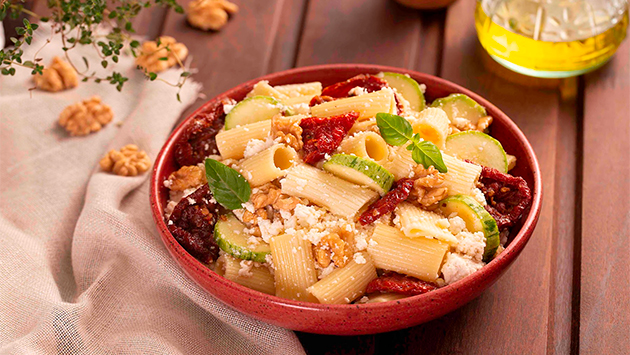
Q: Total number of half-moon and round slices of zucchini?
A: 7